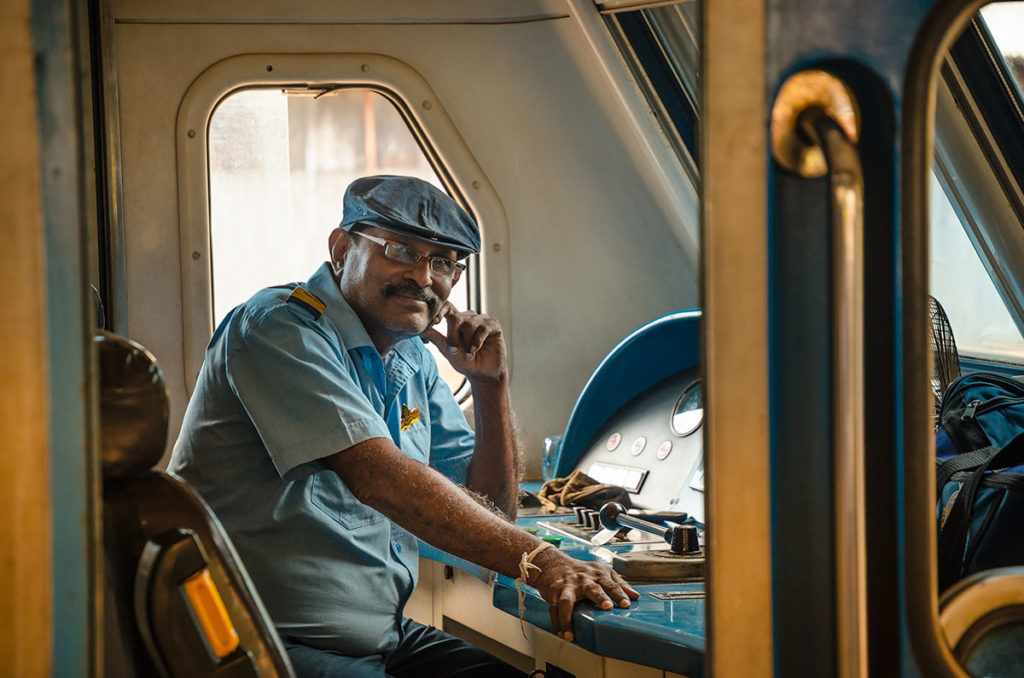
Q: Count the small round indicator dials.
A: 3